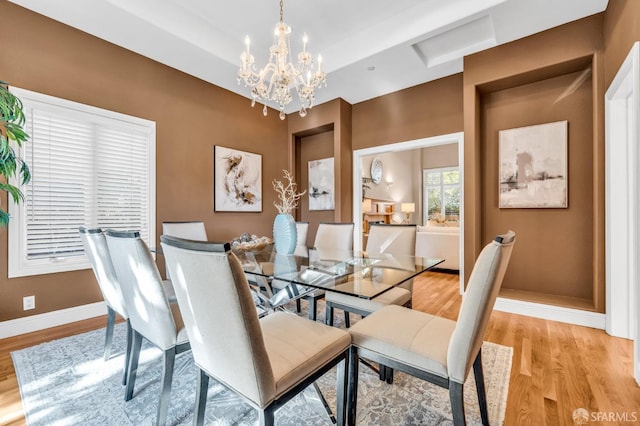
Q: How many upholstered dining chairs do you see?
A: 8